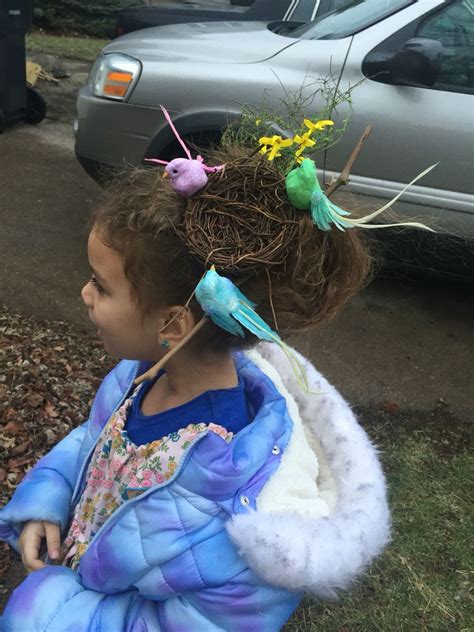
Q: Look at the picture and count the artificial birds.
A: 3